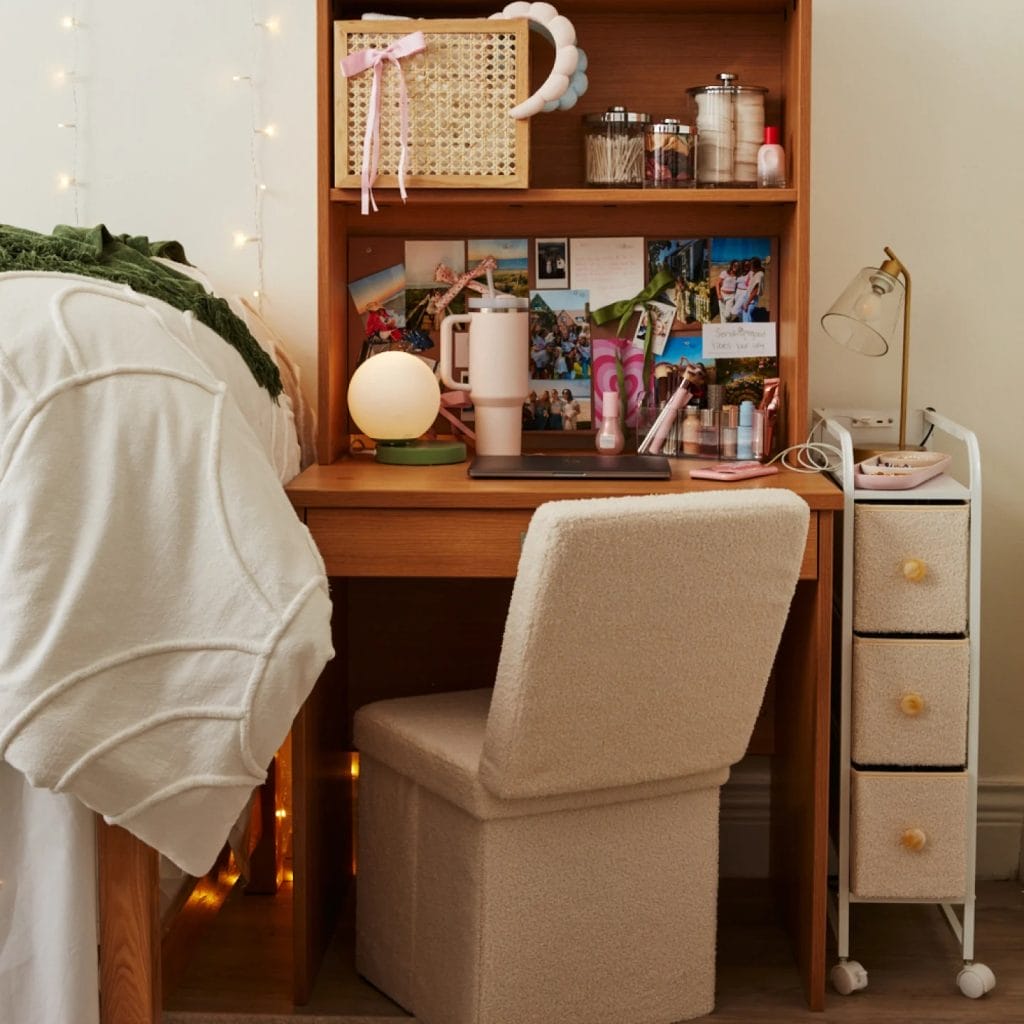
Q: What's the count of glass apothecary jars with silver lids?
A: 3